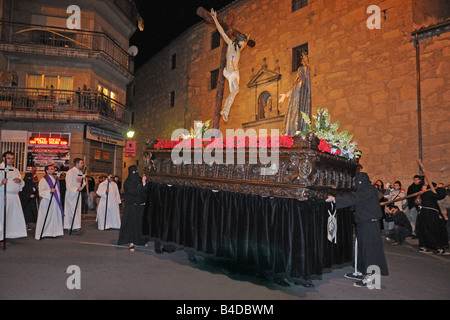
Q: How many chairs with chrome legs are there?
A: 0